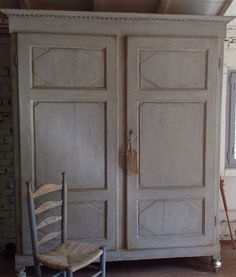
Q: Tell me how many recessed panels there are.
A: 6